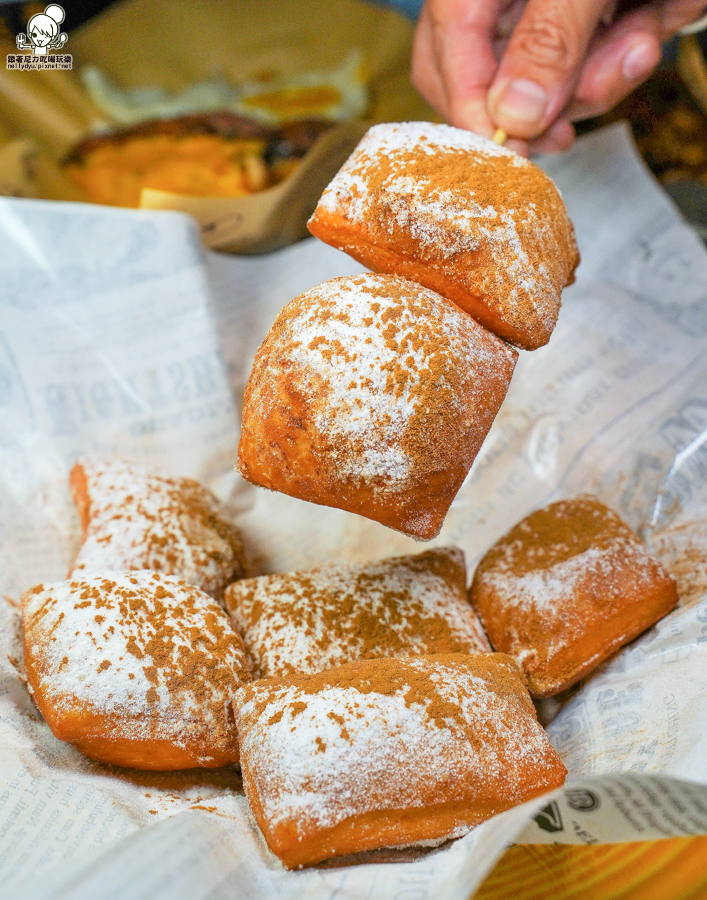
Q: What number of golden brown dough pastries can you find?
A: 7